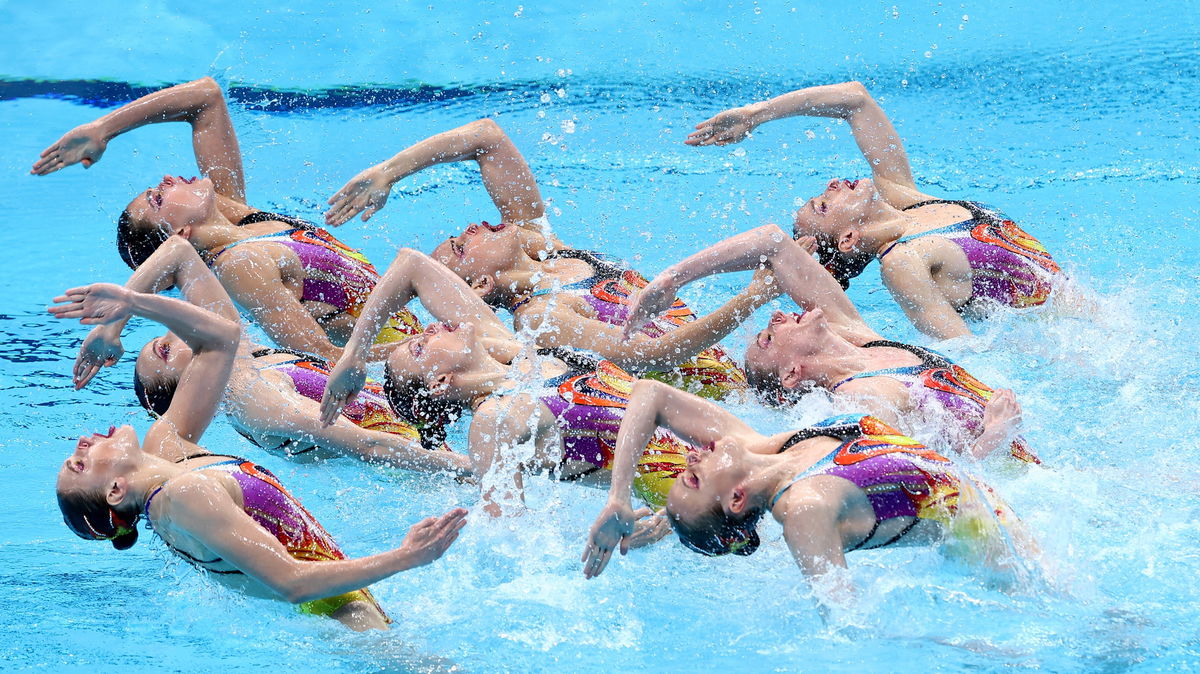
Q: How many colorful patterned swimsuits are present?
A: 8